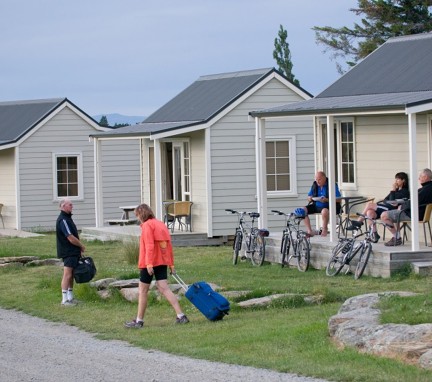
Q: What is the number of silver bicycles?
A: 3